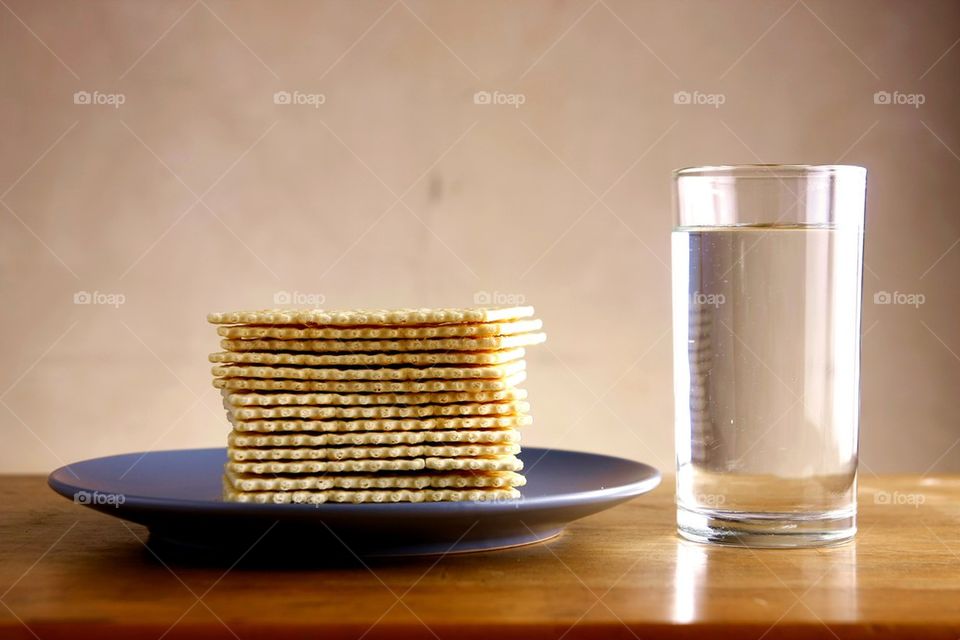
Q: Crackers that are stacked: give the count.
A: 14